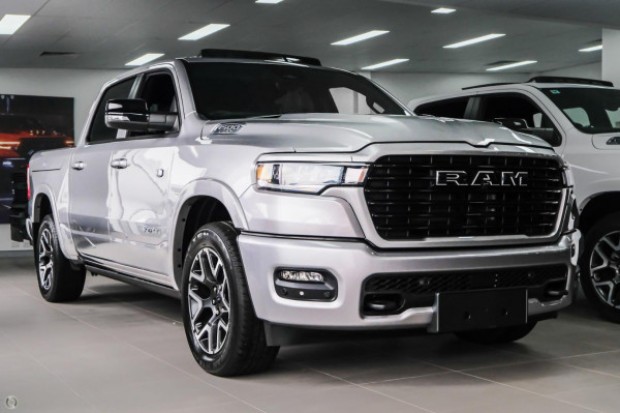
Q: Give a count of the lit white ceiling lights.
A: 10